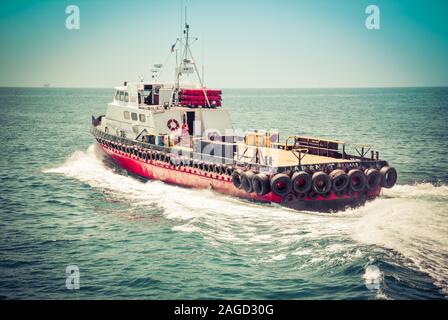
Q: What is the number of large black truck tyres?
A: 10